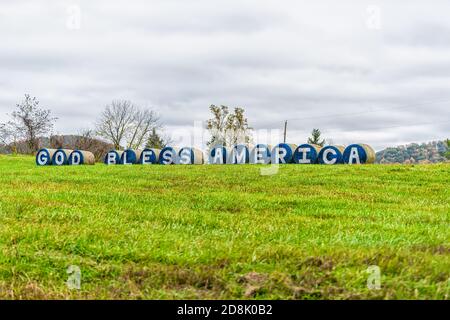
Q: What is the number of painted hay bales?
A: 15